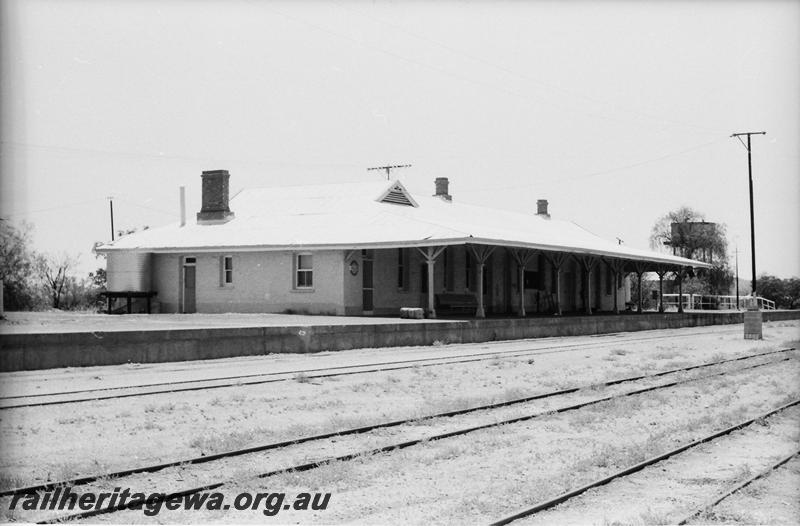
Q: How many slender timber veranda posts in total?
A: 9